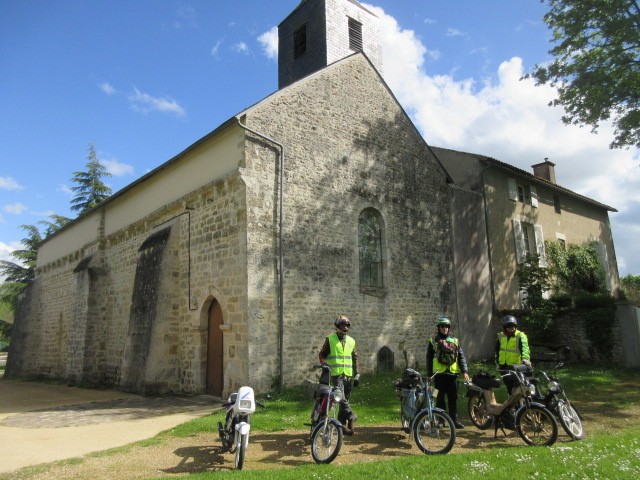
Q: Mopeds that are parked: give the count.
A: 5